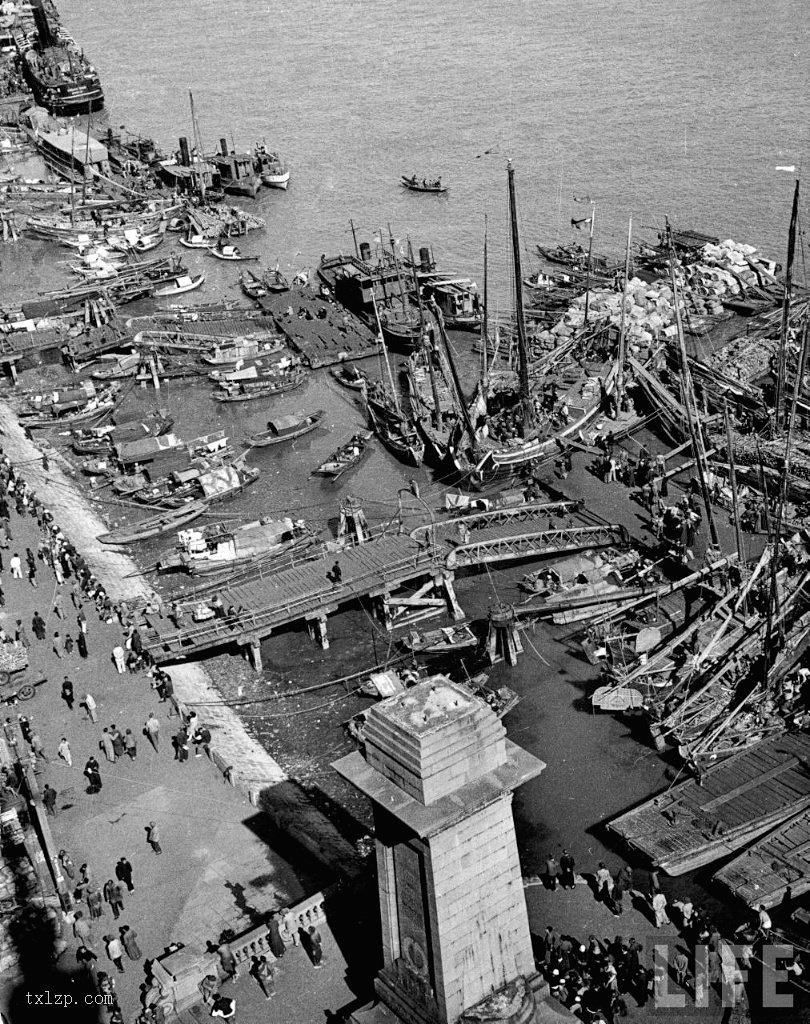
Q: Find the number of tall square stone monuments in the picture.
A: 1